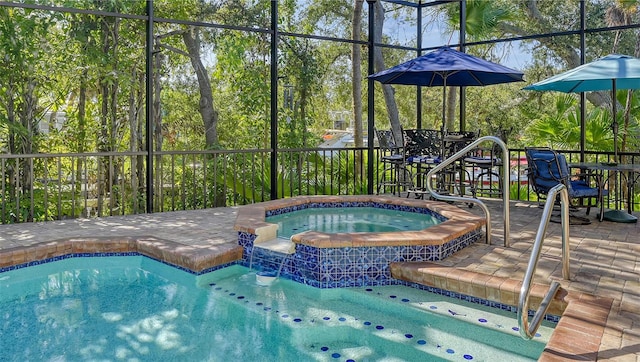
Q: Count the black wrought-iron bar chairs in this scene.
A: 4